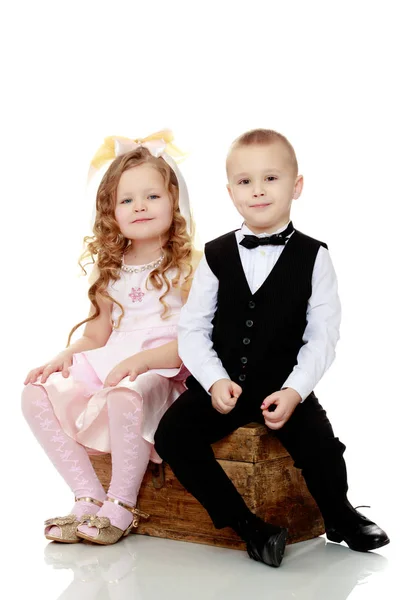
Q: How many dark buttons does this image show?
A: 5